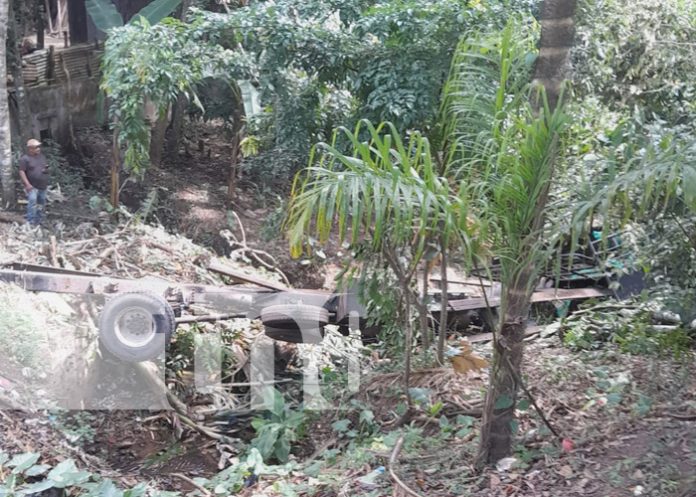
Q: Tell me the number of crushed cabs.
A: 1